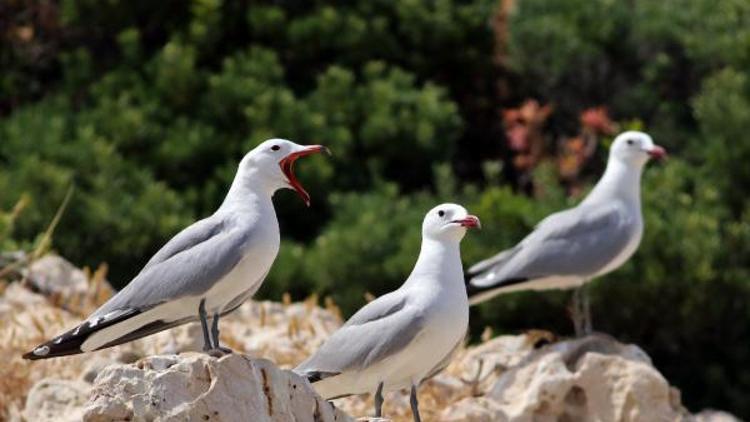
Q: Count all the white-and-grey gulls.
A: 3